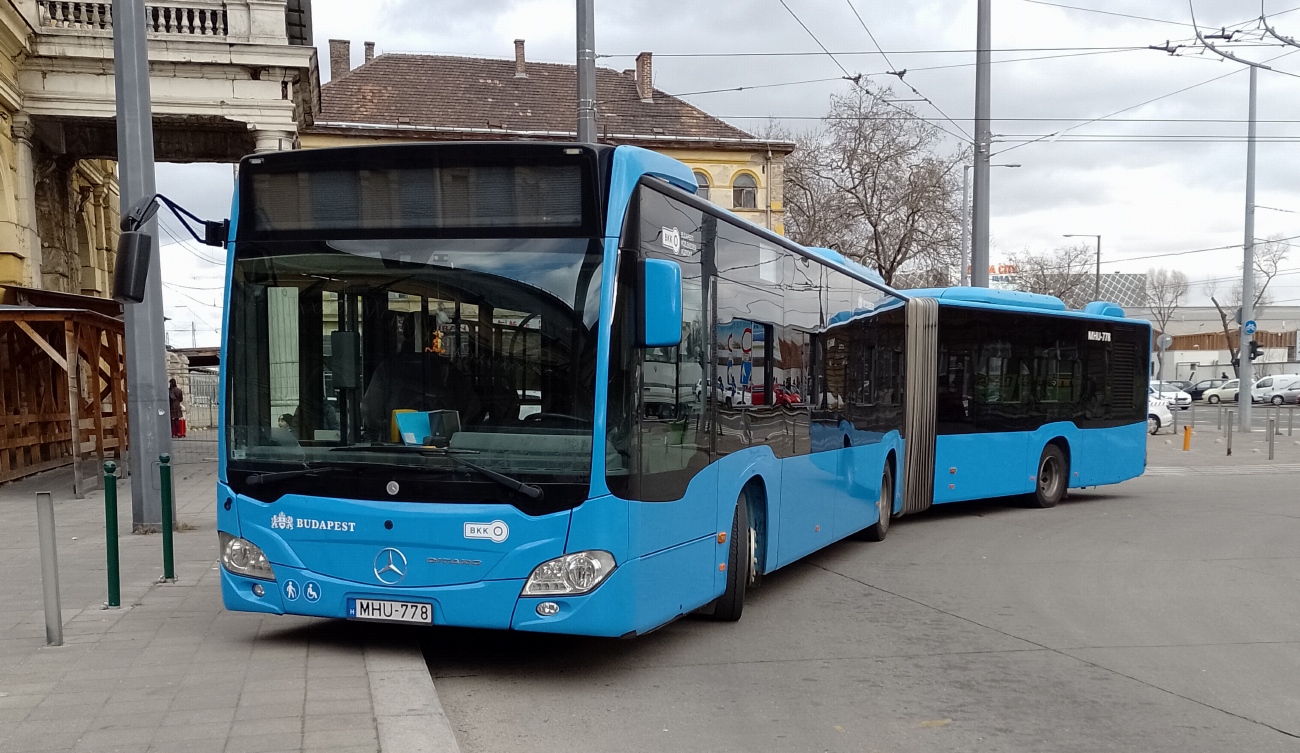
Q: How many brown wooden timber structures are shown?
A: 1